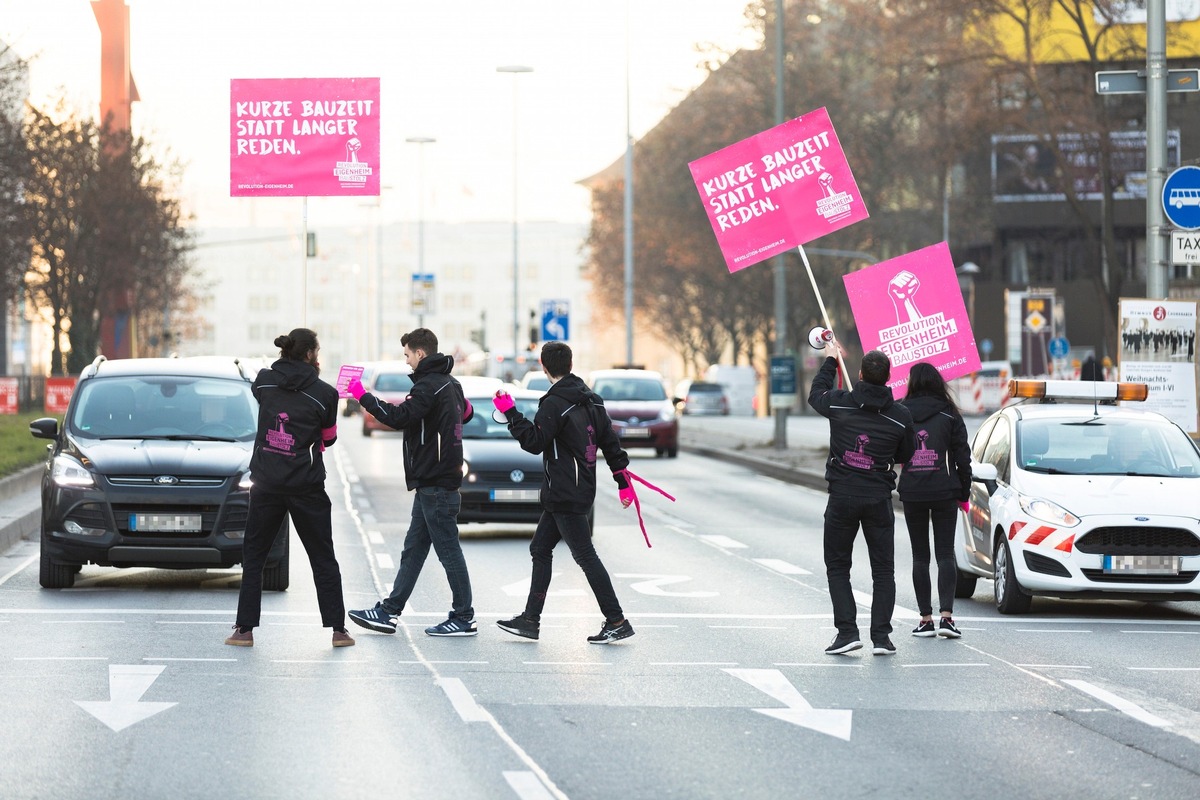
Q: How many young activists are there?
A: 5